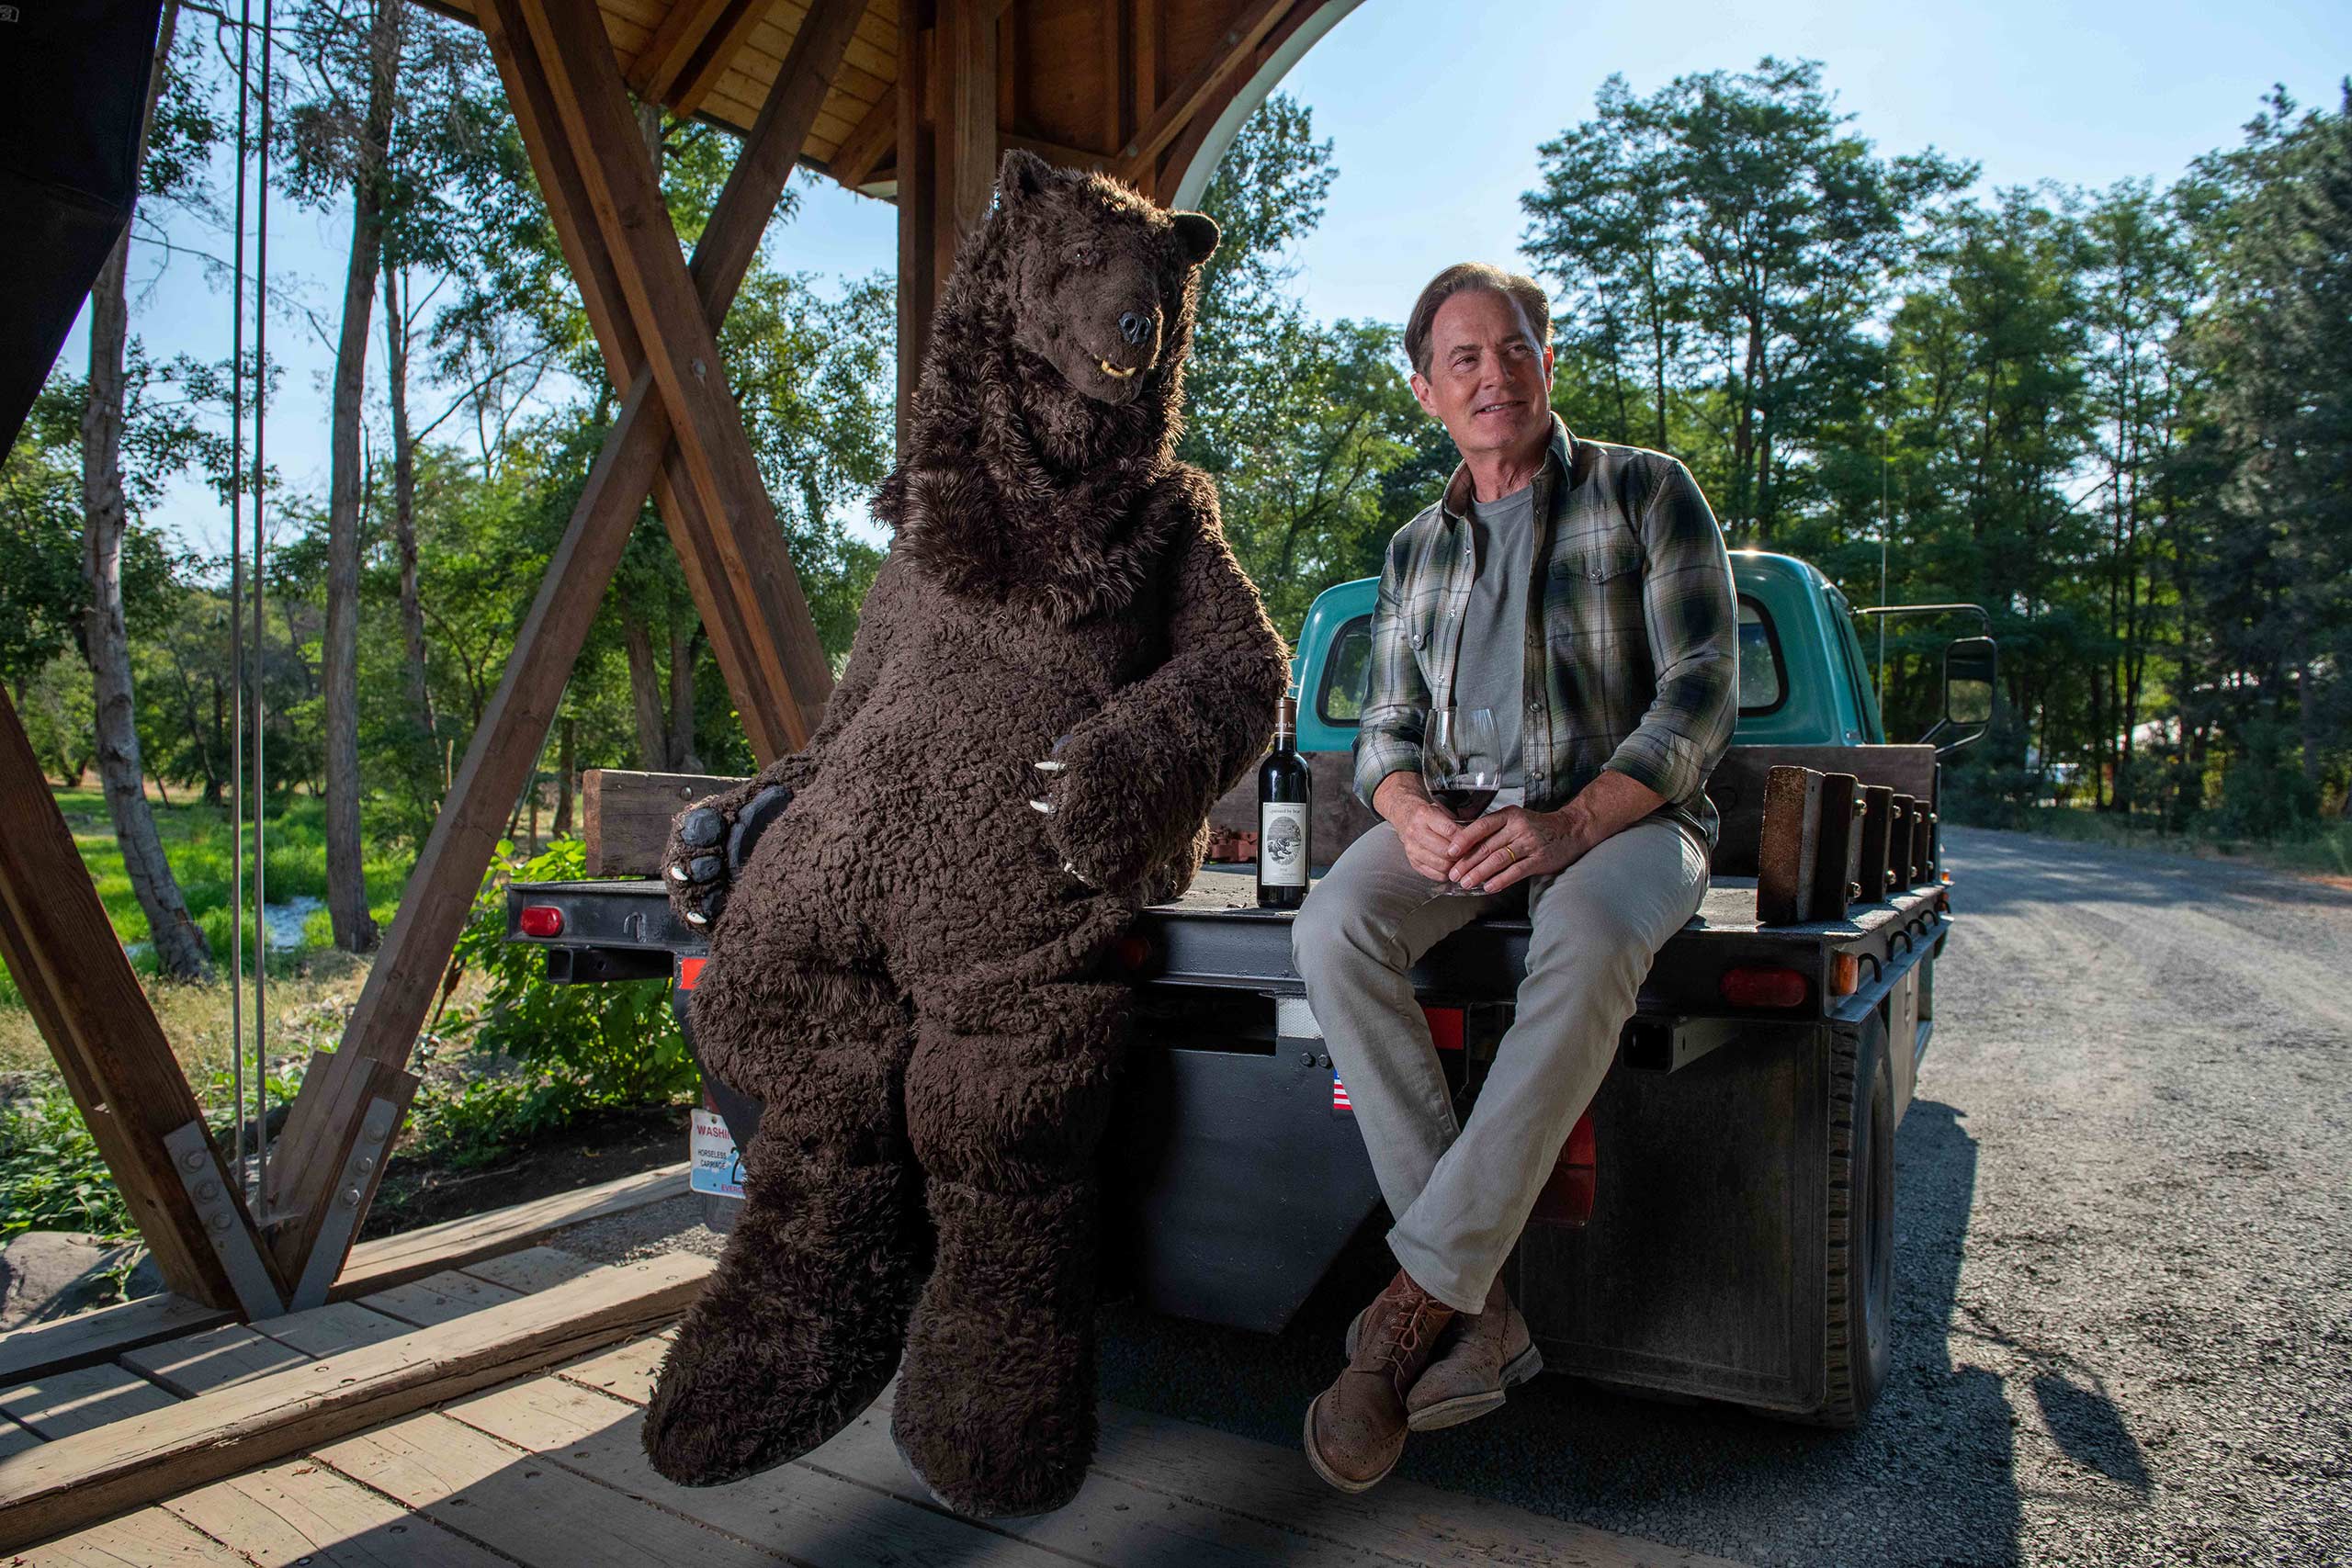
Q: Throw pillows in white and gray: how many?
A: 0